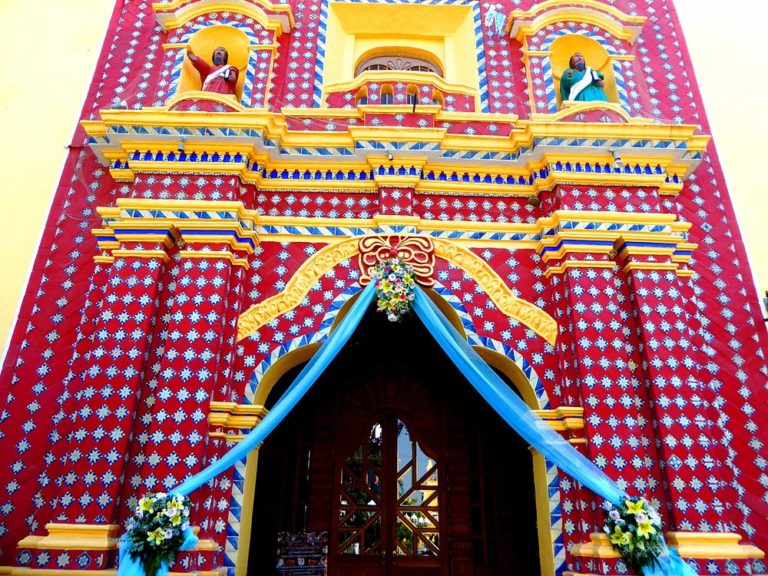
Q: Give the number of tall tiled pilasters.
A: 4